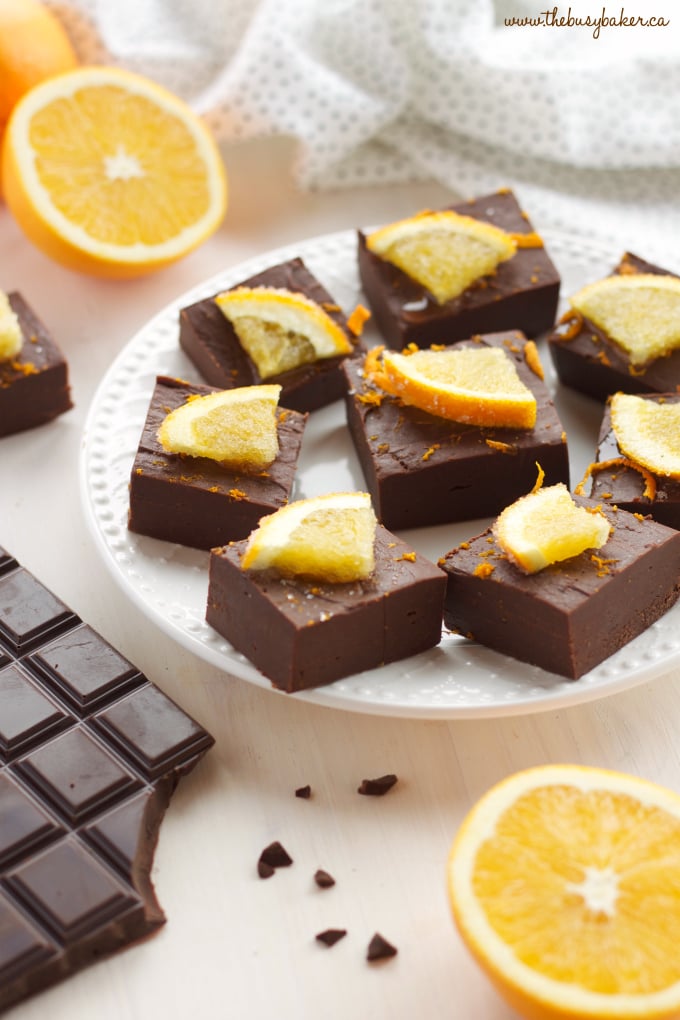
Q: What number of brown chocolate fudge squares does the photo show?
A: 9